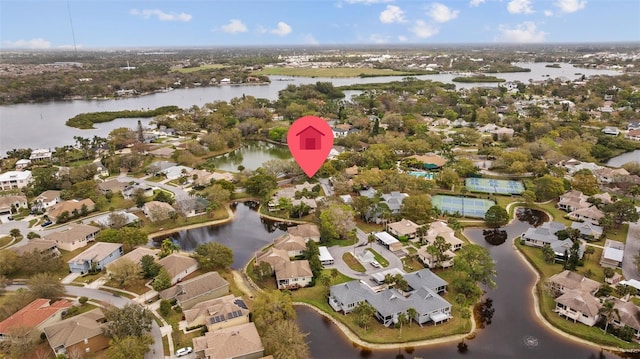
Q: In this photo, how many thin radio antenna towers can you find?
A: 1